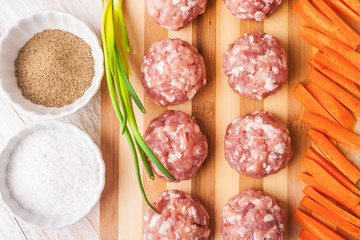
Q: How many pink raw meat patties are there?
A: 8